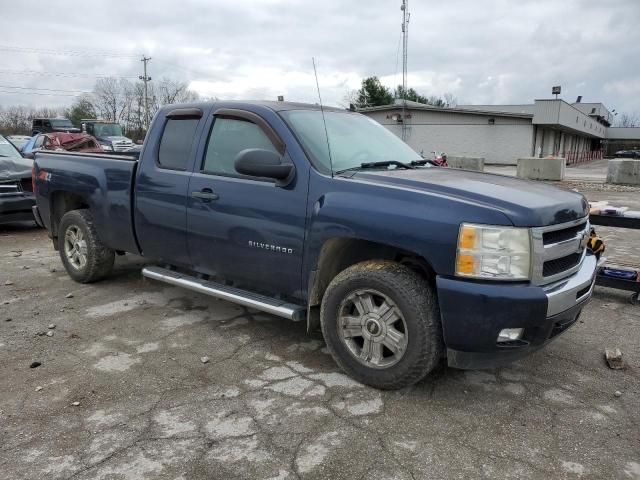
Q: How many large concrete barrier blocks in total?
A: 3